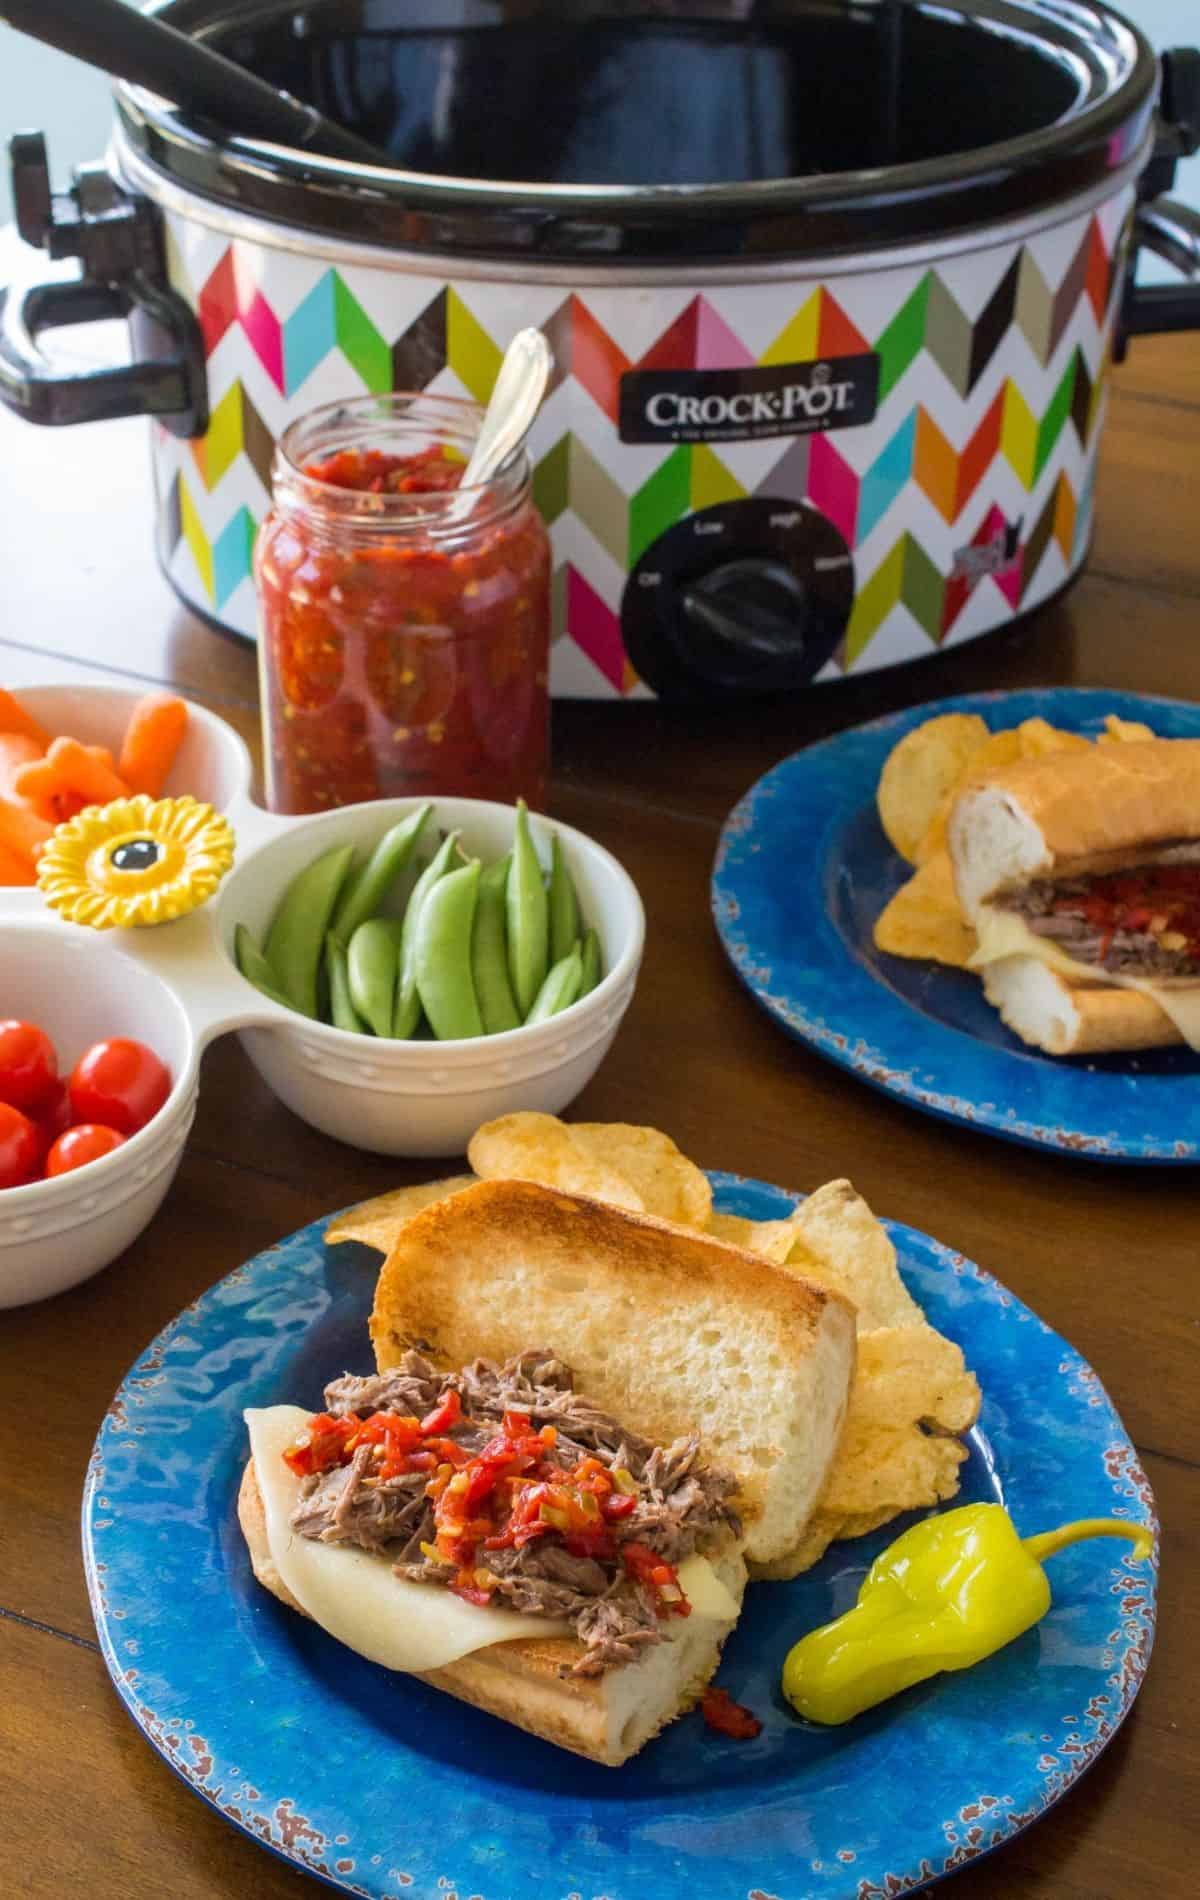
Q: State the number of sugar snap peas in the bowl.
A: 12